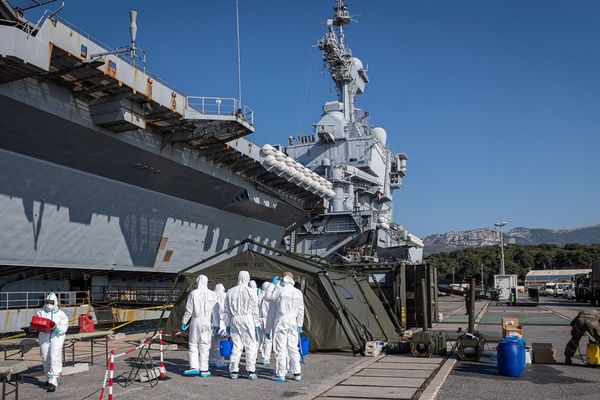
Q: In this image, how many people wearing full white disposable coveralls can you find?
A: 7